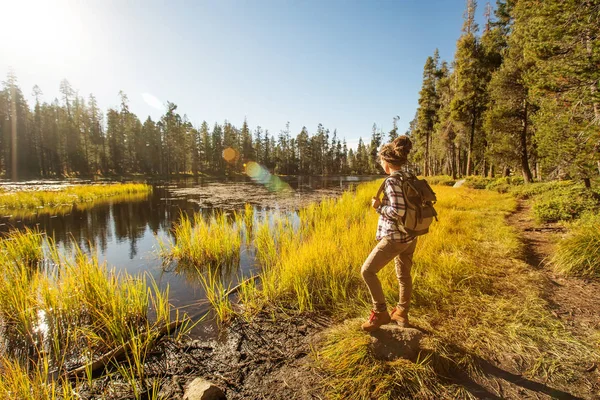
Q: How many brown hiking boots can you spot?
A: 2